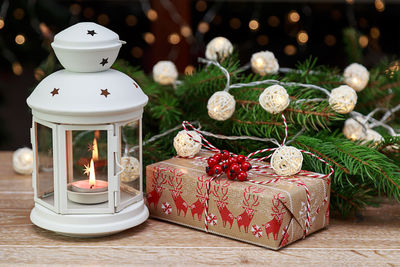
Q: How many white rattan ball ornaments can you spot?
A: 13